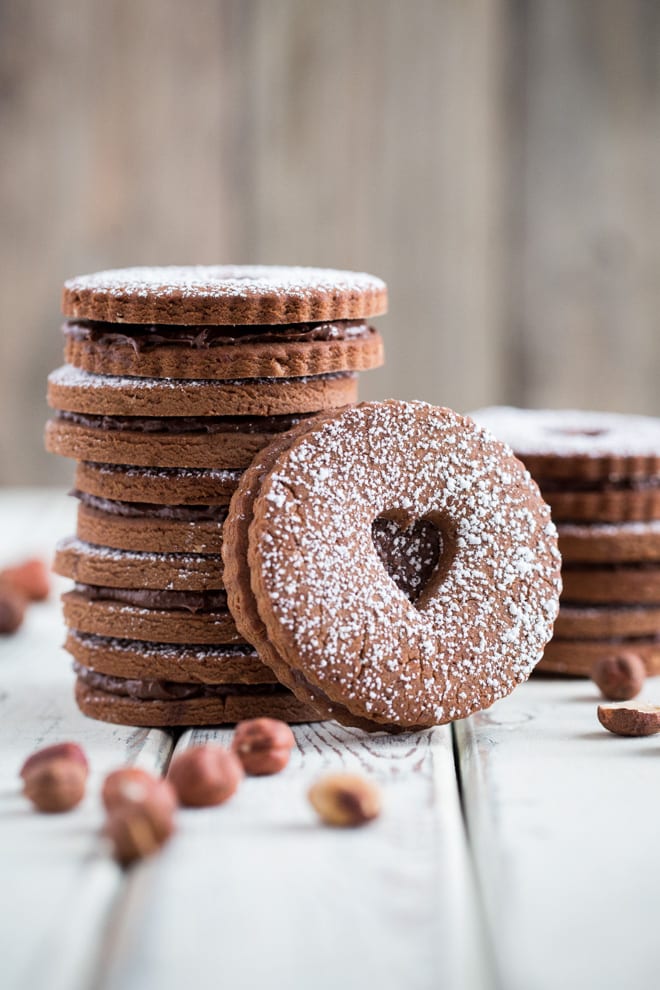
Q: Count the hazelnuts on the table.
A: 10